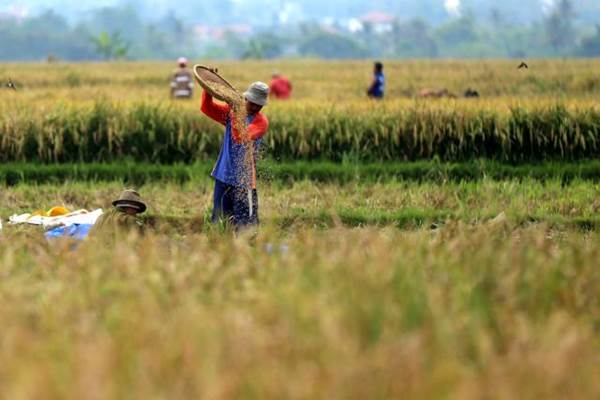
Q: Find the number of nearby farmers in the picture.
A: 2